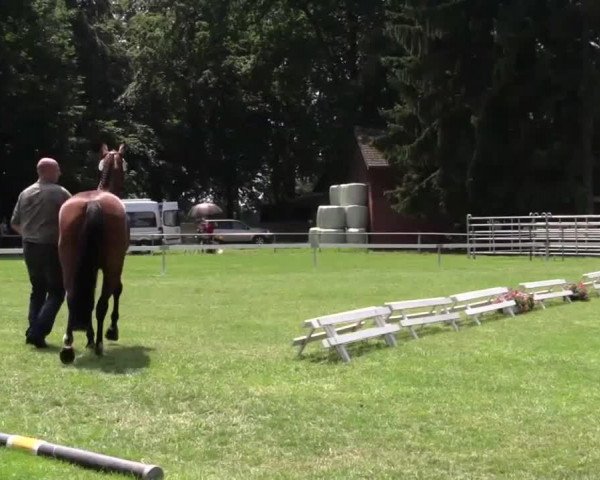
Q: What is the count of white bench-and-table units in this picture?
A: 5